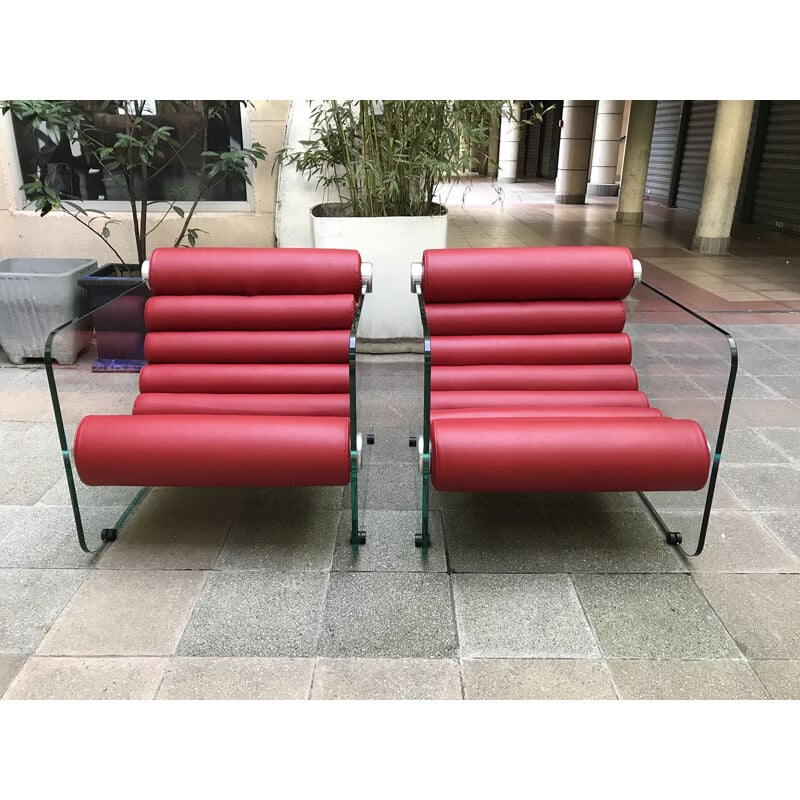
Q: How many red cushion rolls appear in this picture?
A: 13